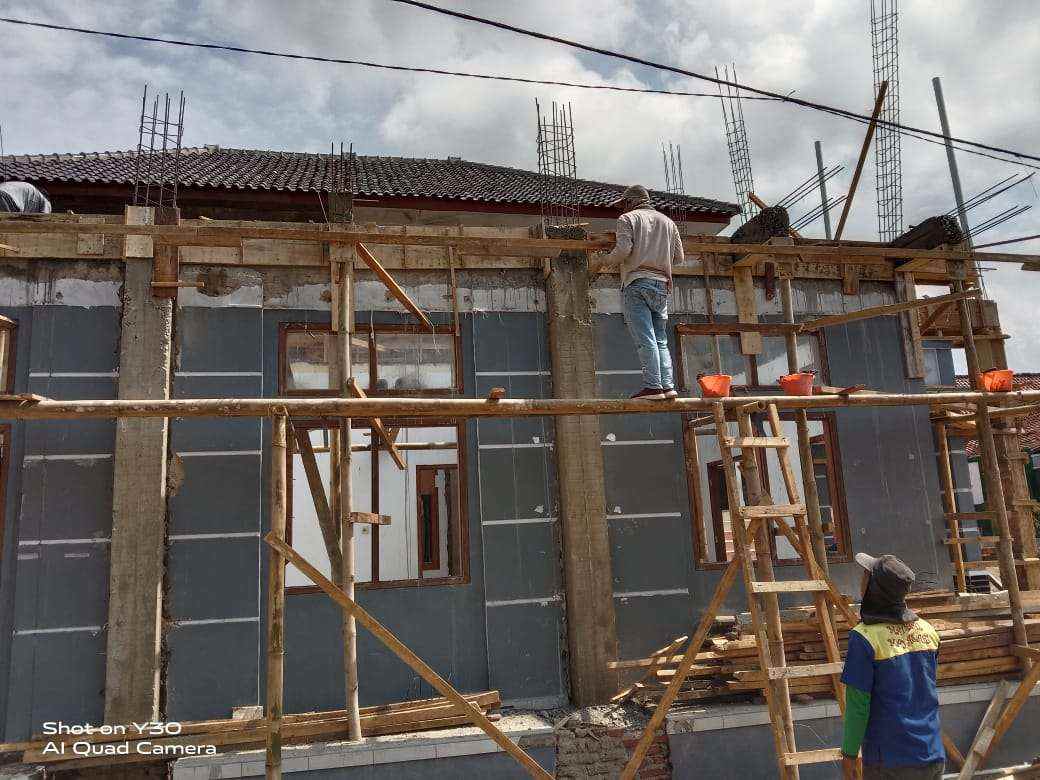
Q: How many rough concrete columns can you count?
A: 2